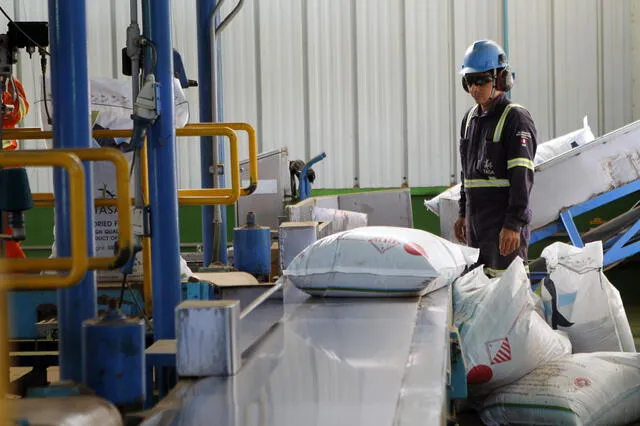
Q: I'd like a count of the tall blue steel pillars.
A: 3